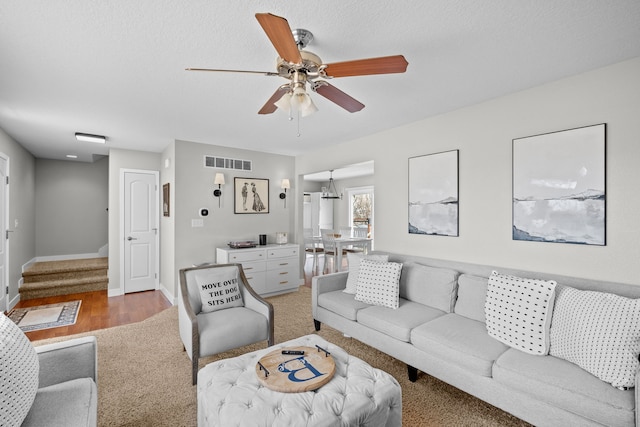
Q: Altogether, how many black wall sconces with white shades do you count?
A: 2